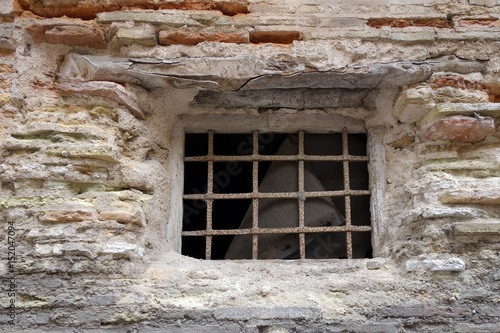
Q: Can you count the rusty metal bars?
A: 7